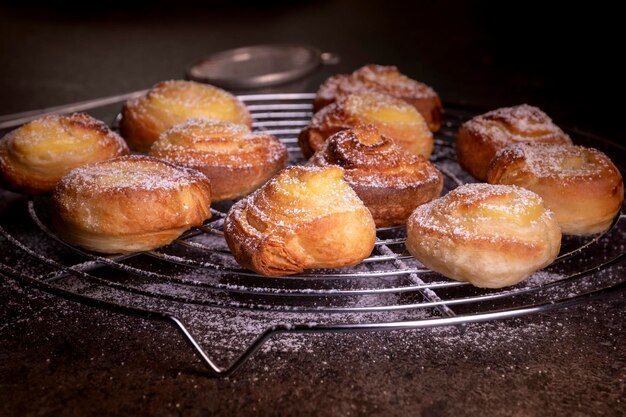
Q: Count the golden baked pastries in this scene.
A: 11